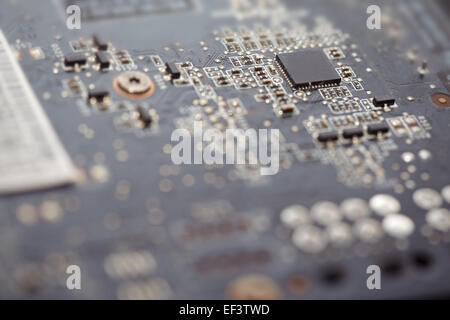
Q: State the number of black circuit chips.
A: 11